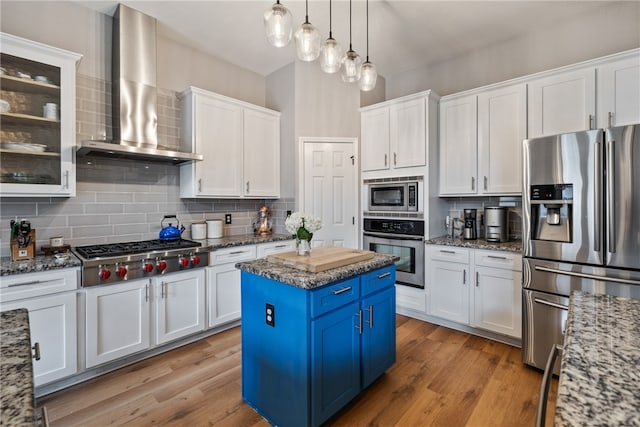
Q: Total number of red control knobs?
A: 6